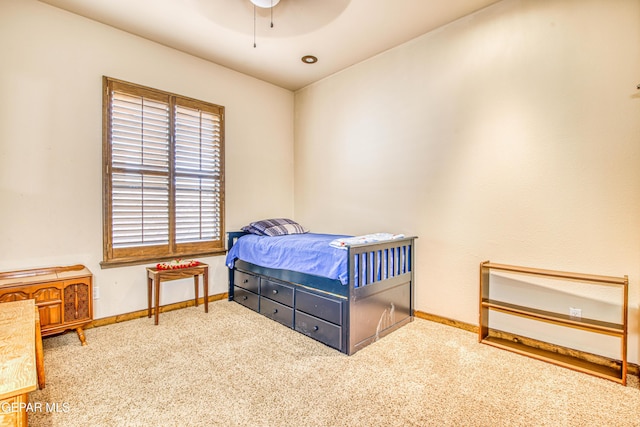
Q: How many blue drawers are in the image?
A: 6